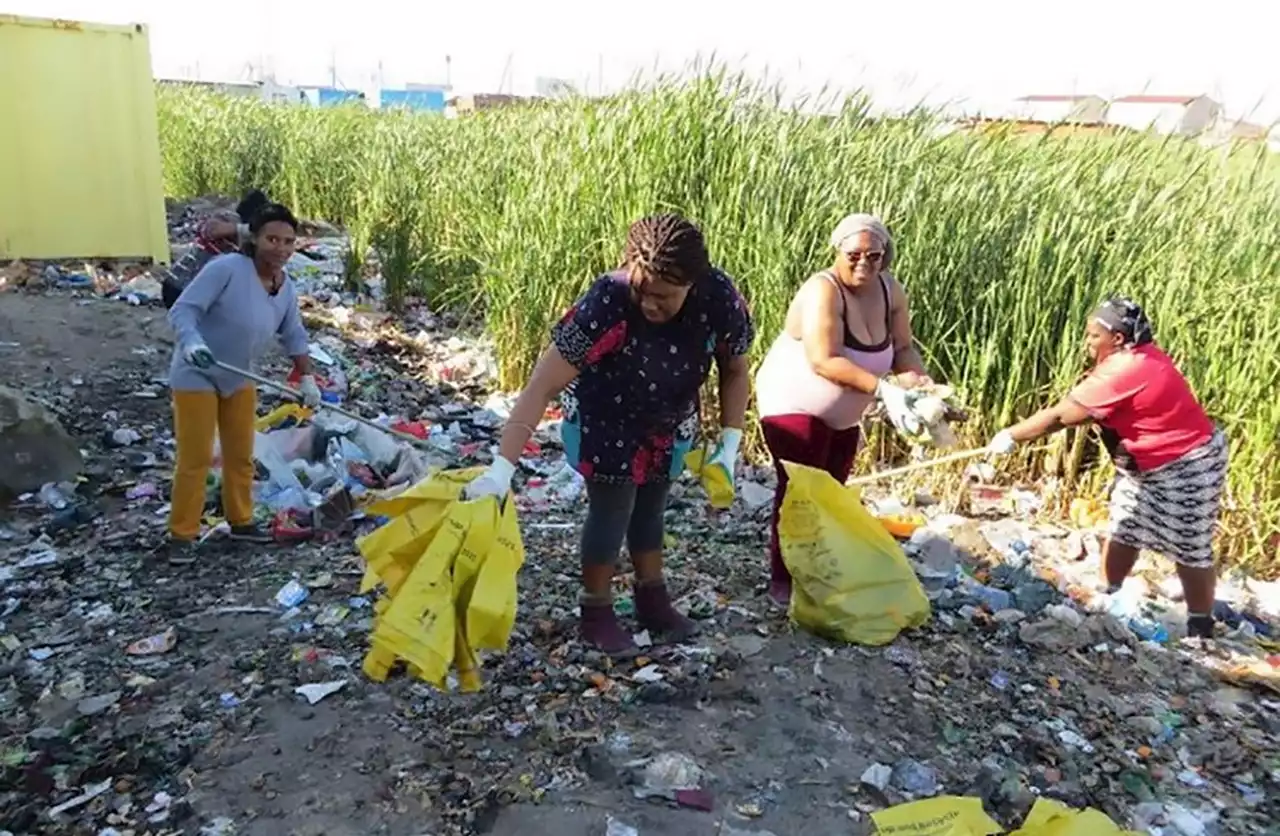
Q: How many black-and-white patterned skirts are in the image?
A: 1